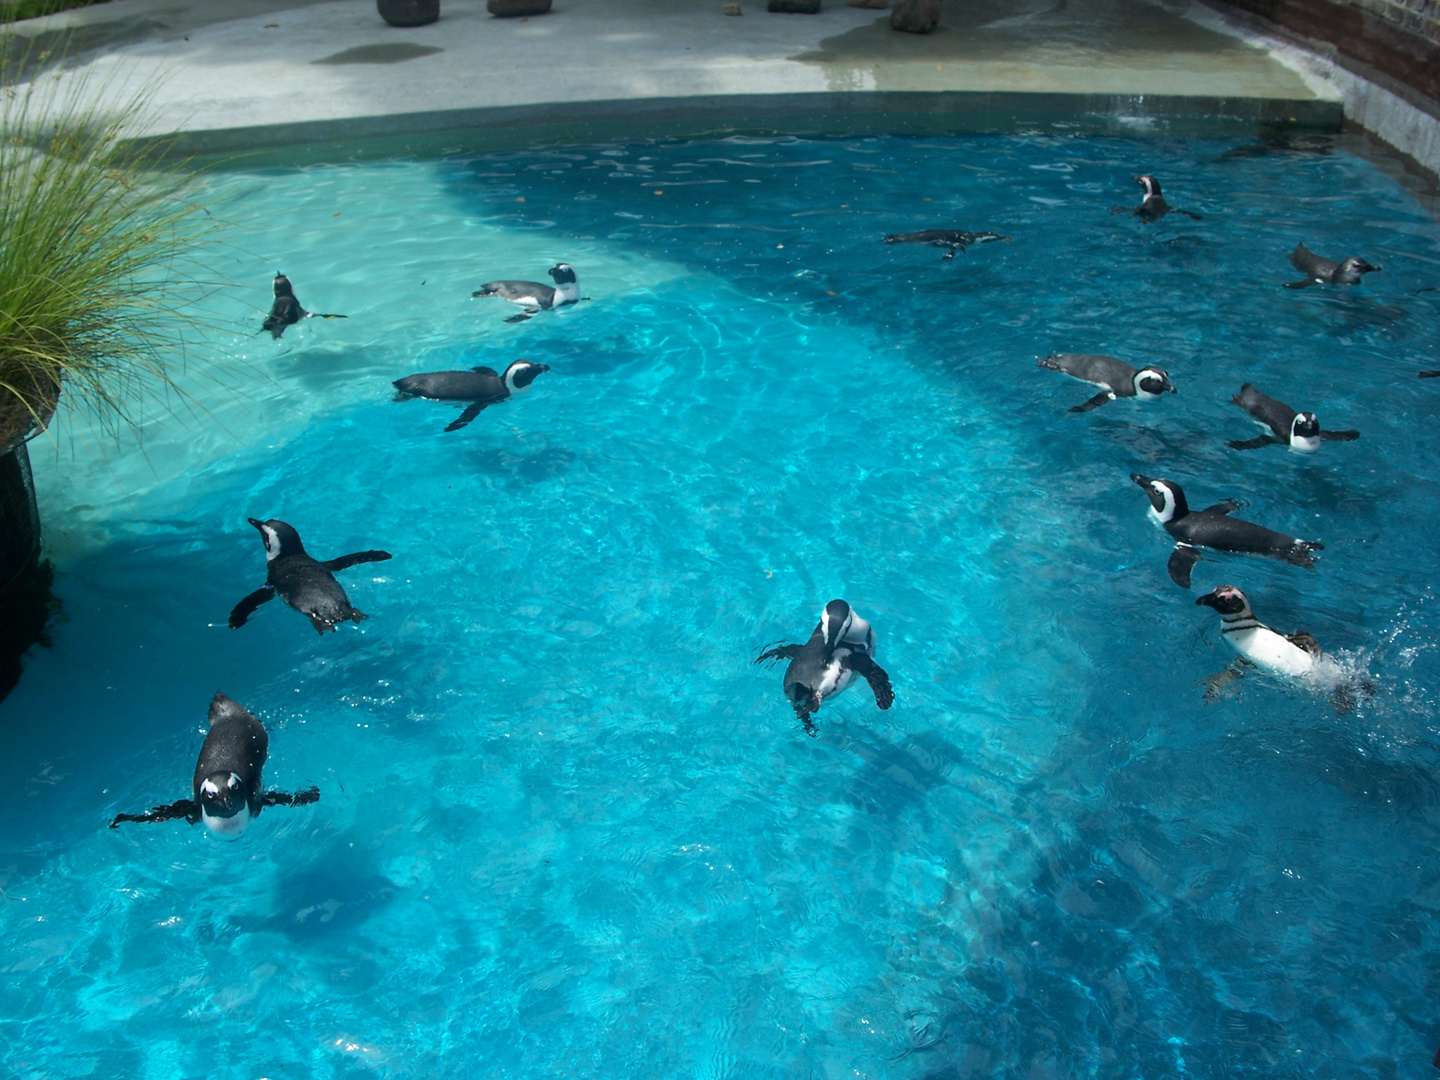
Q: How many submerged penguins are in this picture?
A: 1